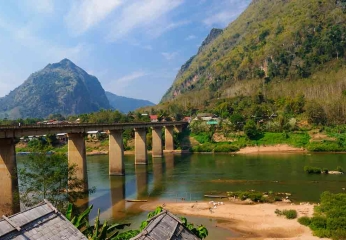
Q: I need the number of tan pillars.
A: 6